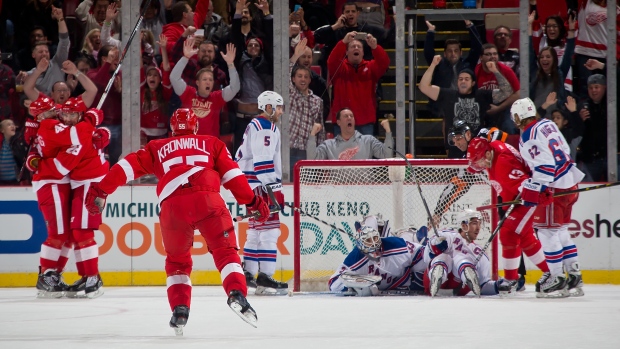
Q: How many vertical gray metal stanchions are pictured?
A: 5